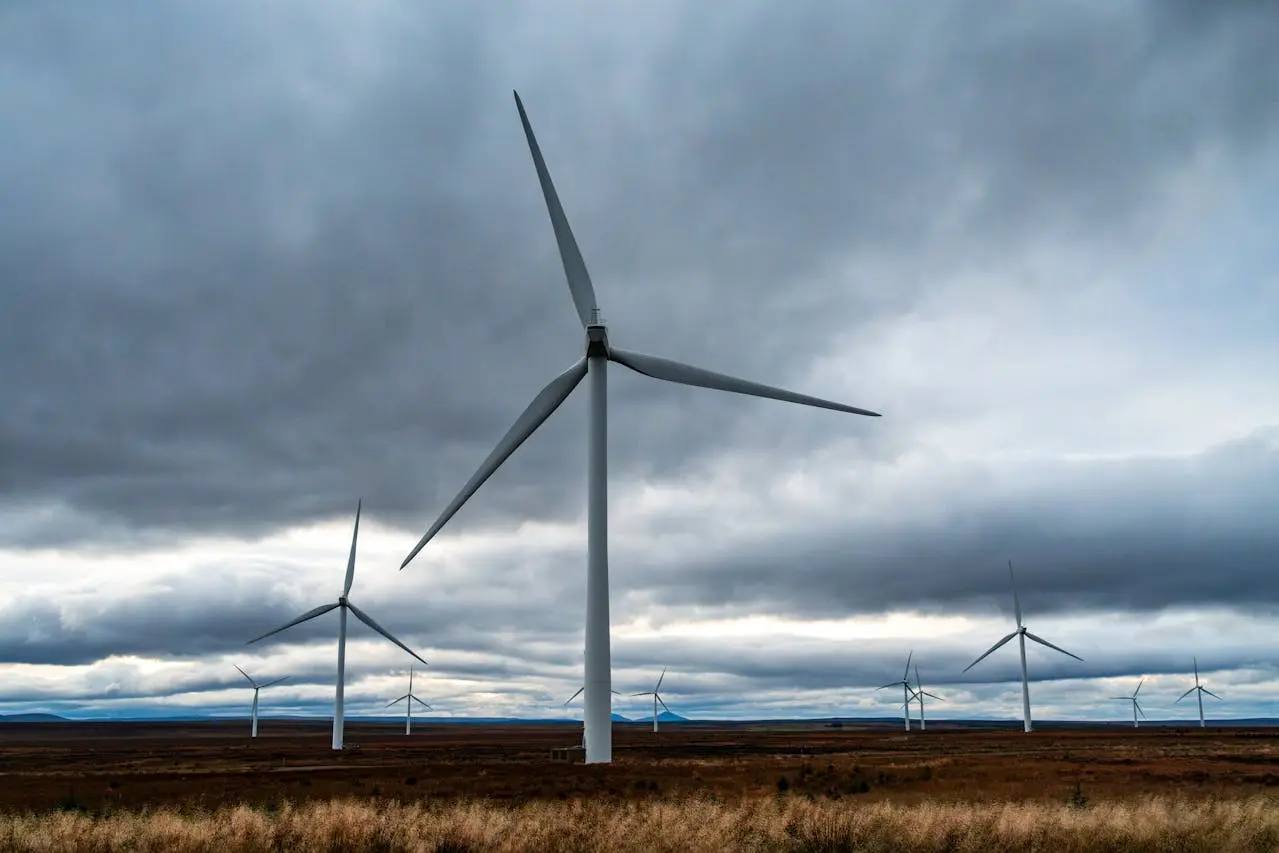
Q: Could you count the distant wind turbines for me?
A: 10